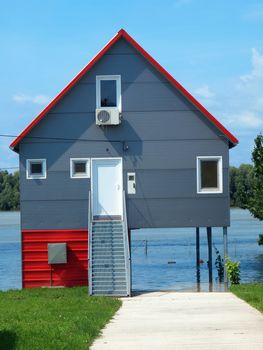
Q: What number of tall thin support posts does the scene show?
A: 3